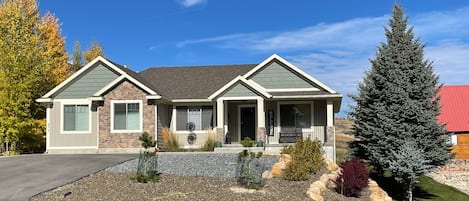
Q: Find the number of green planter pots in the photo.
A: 2